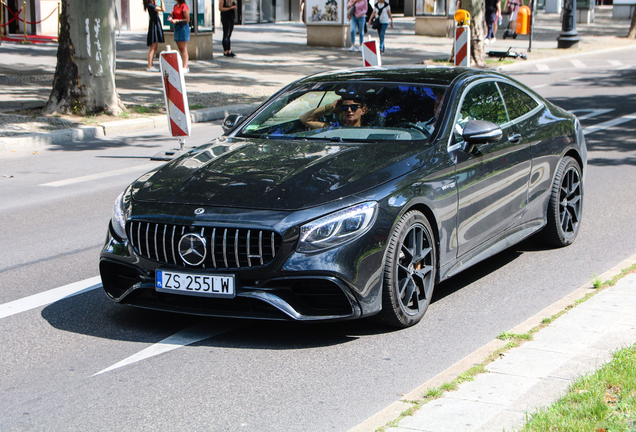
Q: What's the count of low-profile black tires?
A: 2